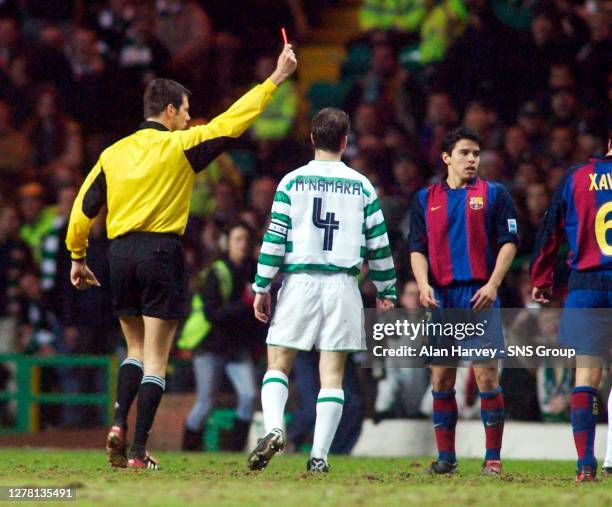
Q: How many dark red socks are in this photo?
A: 3